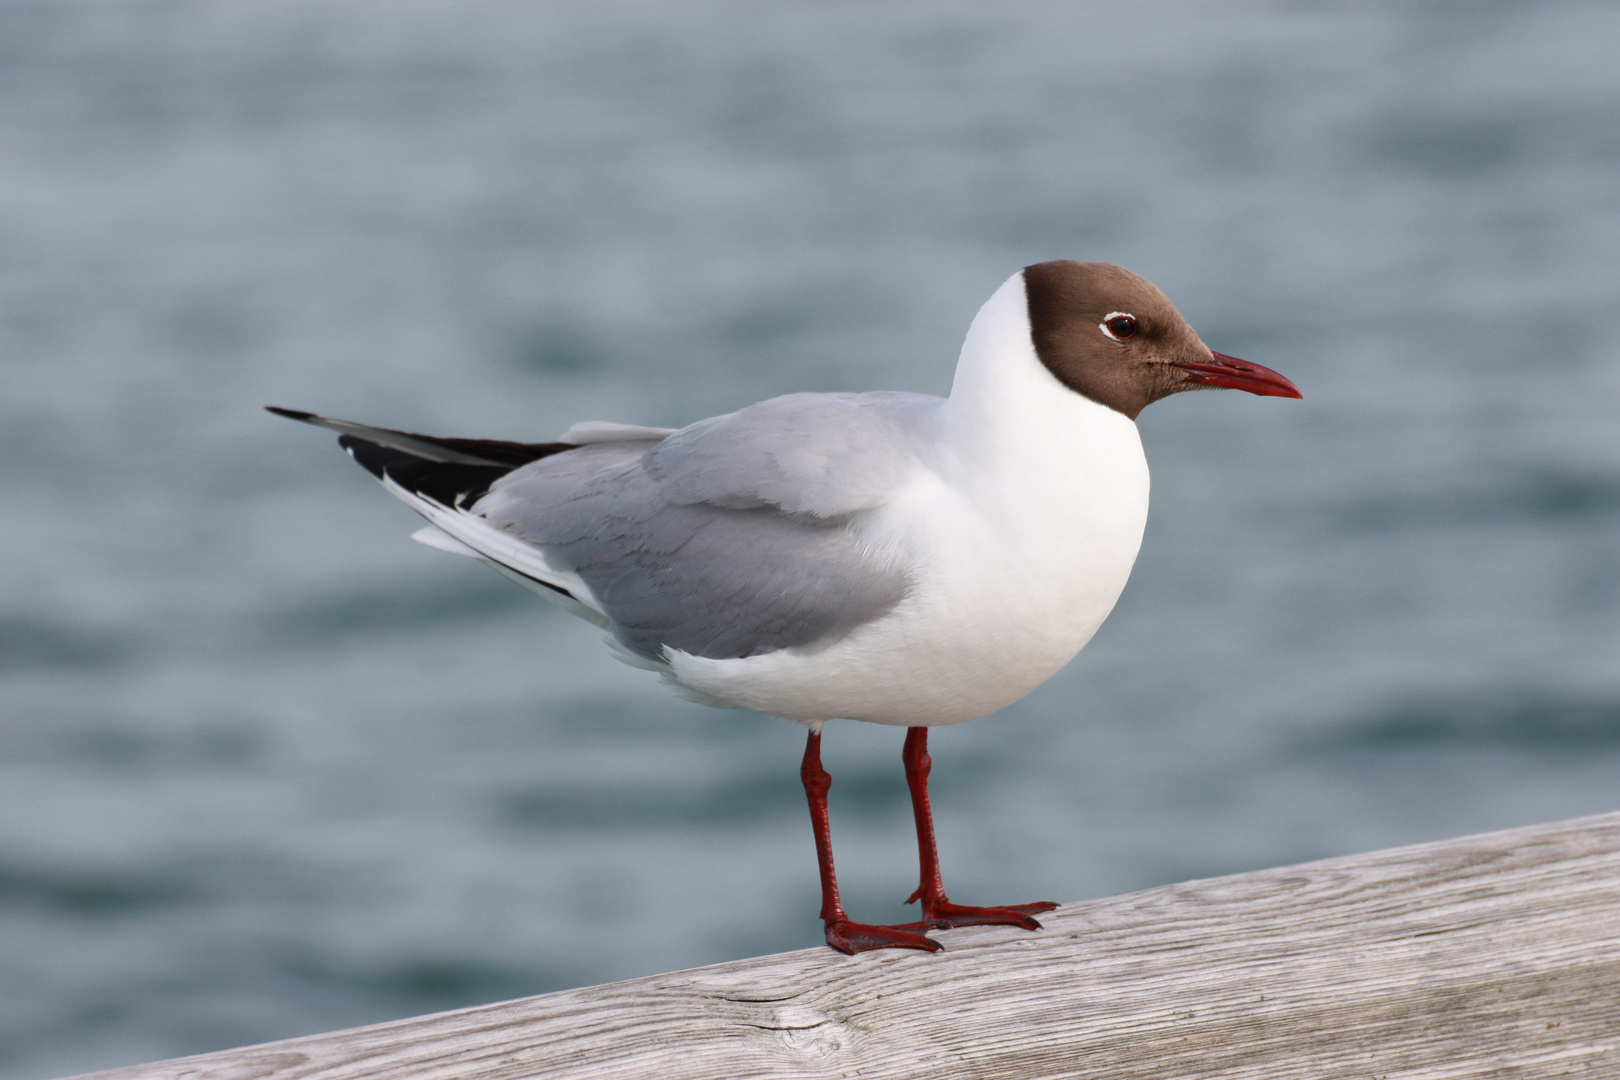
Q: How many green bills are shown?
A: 0